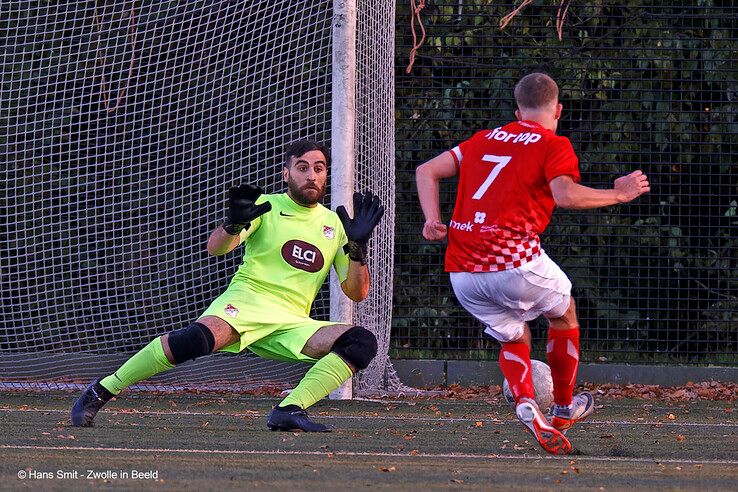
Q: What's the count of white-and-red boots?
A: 2